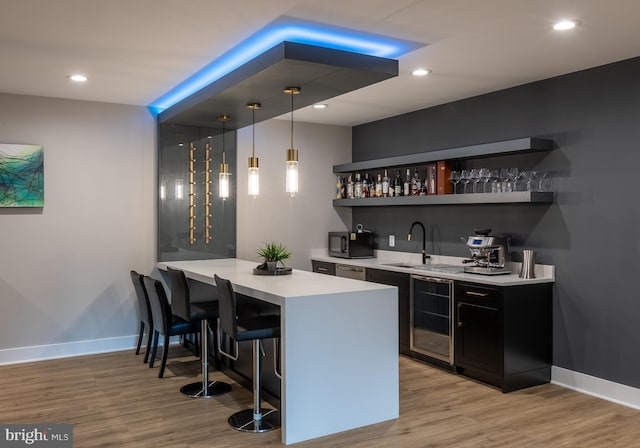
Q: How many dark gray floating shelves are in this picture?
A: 2